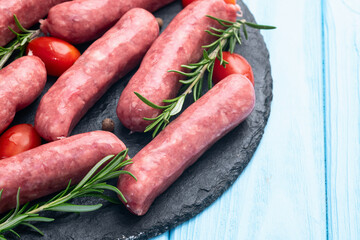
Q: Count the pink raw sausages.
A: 7